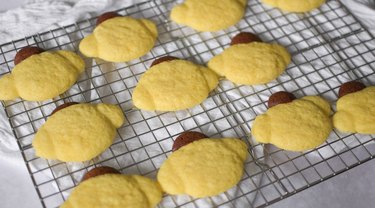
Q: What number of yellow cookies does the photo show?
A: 11